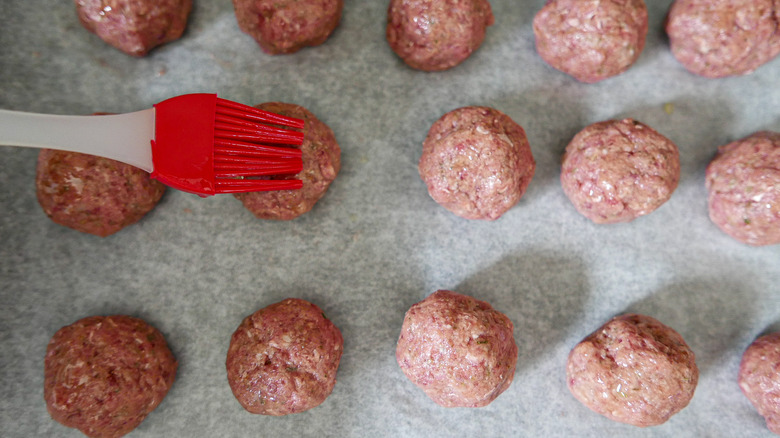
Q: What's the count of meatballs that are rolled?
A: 15